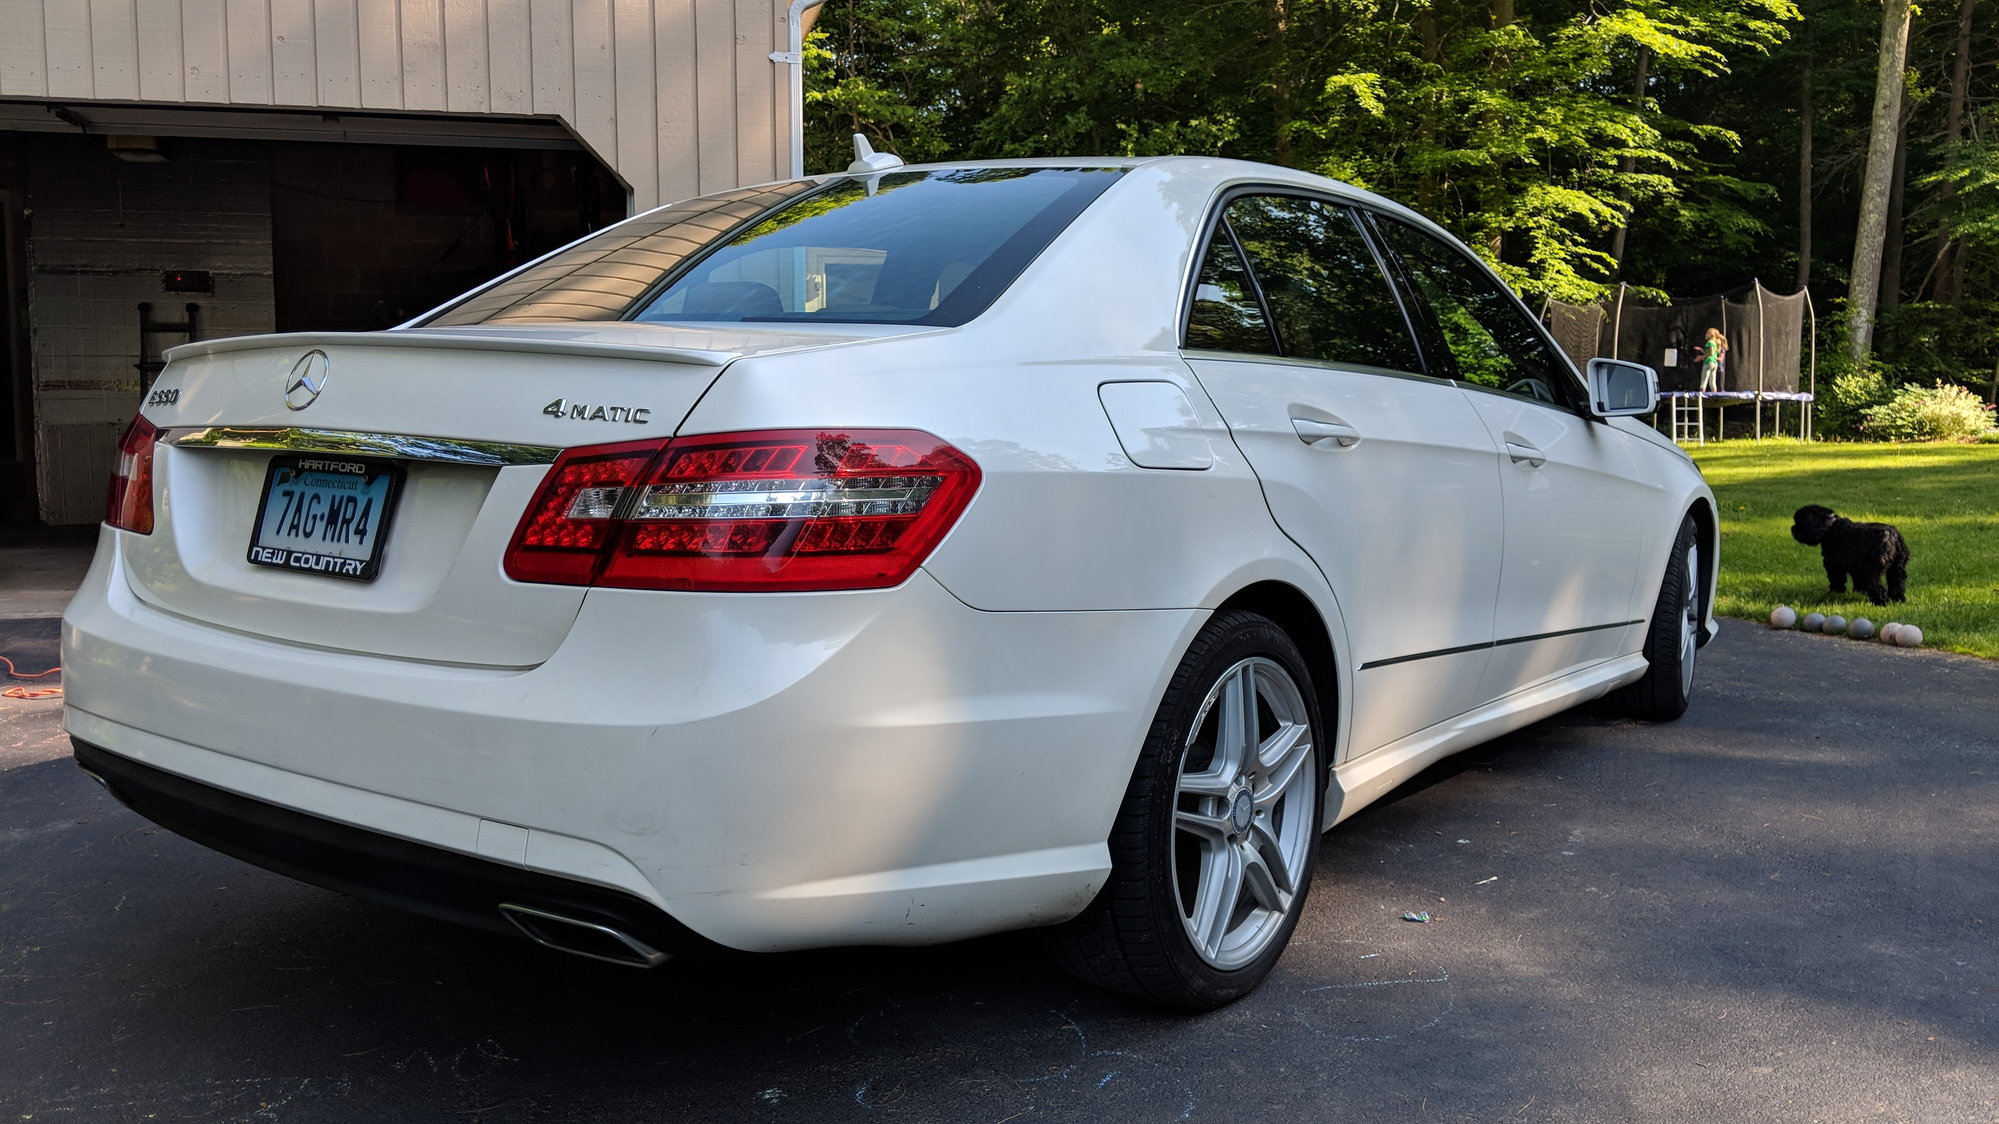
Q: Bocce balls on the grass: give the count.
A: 6